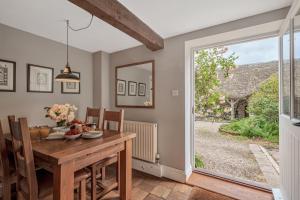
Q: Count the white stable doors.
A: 1